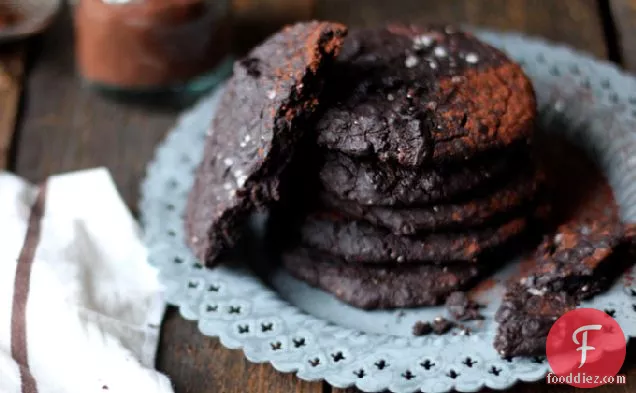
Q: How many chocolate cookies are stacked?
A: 5